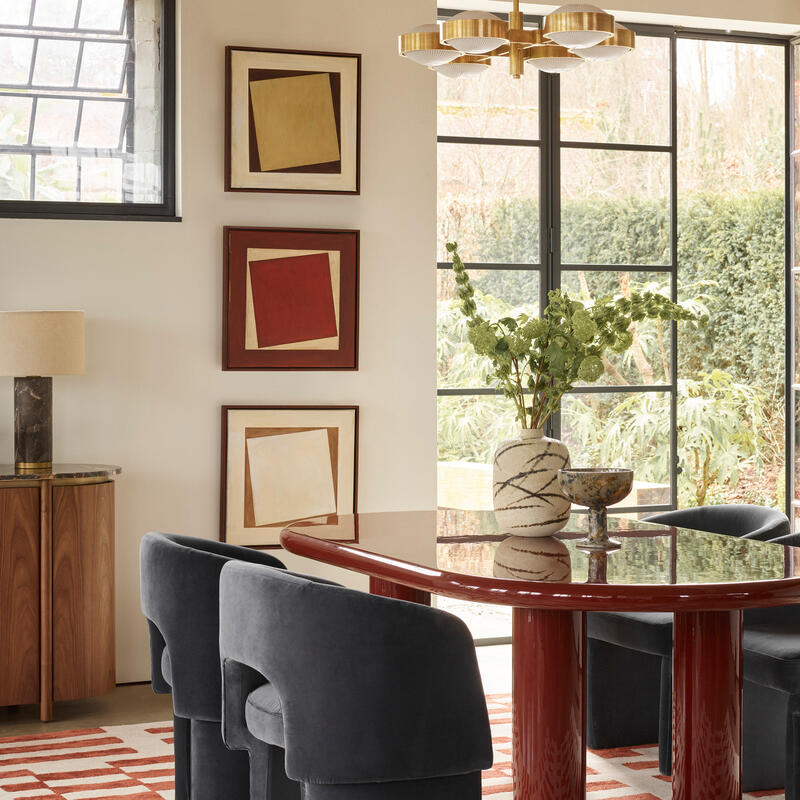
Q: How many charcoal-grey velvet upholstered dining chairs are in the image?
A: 4